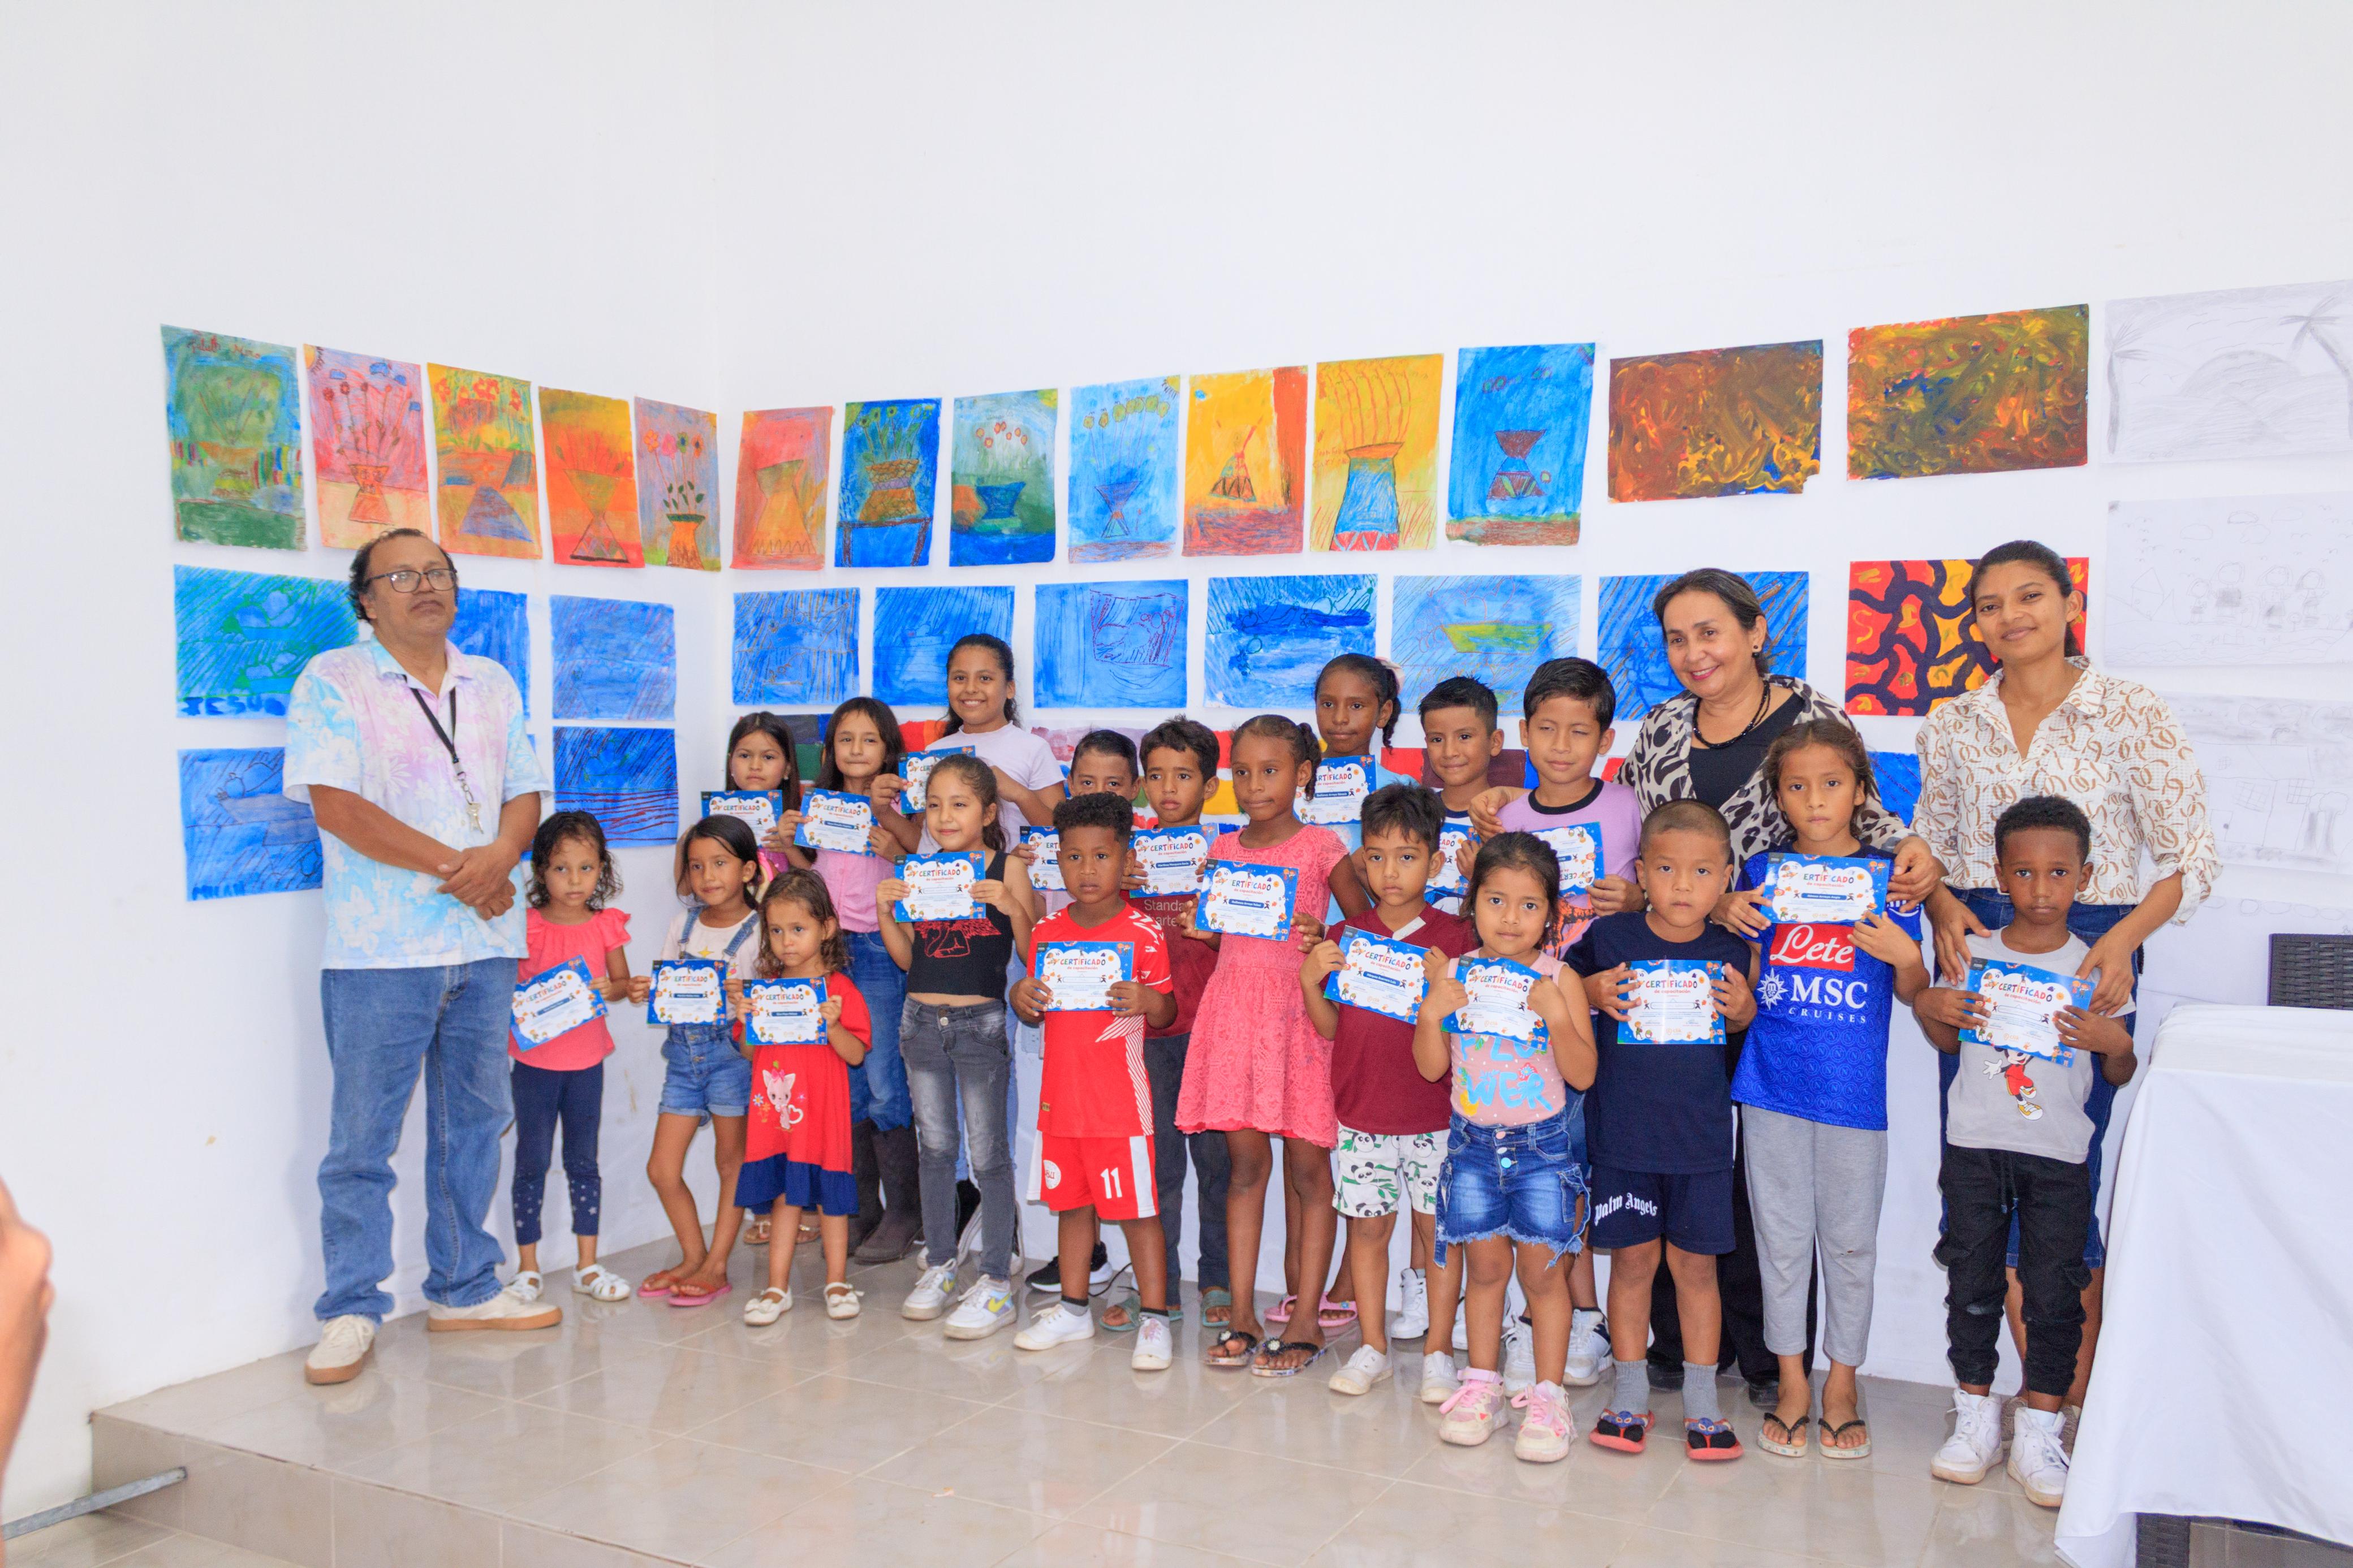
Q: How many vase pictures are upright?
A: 12